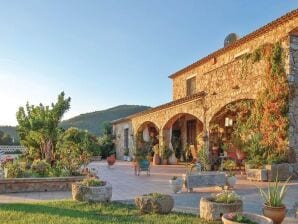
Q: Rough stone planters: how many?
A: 3